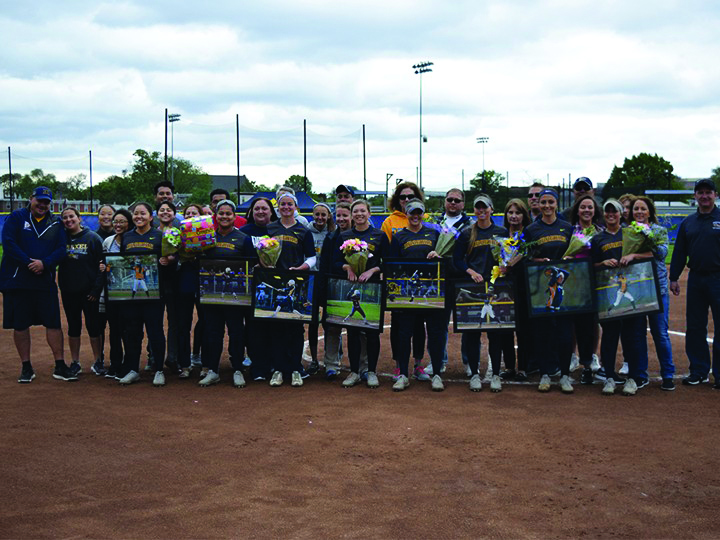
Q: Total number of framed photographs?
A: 8